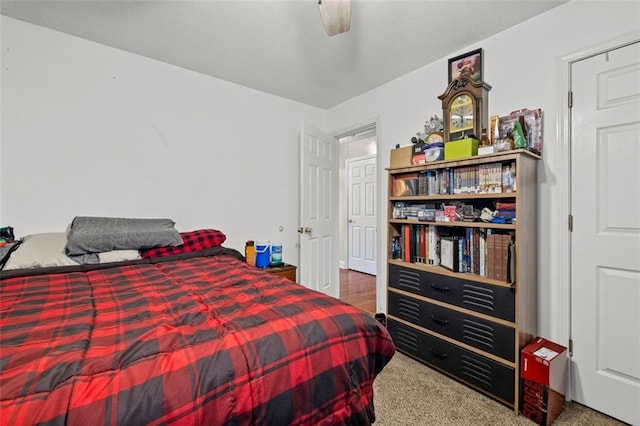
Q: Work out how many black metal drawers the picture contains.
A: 3